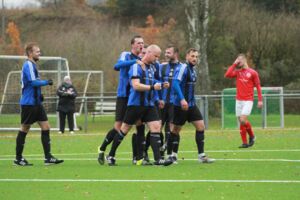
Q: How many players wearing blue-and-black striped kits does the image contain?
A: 6